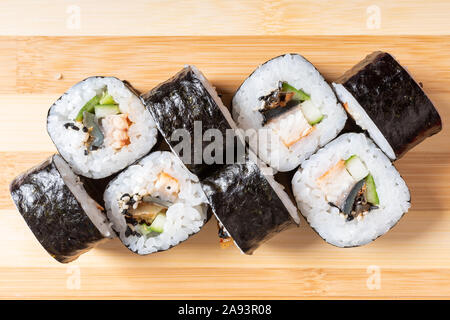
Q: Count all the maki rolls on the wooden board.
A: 8